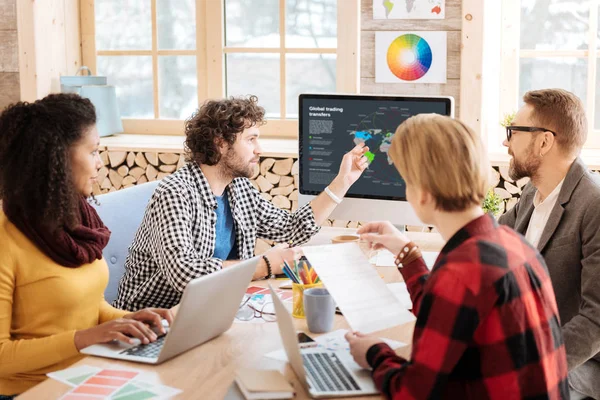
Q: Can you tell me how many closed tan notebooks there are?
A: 1